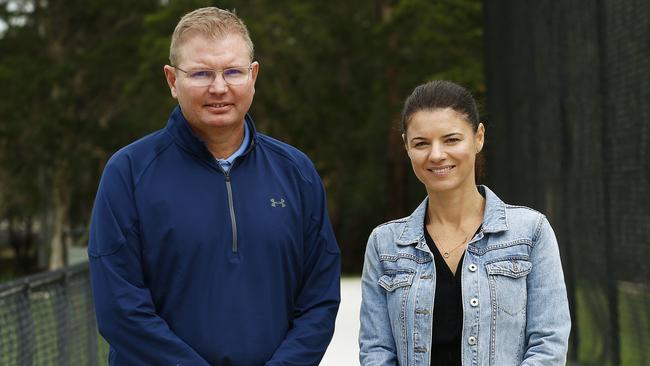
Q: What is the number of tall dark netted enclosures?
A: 1